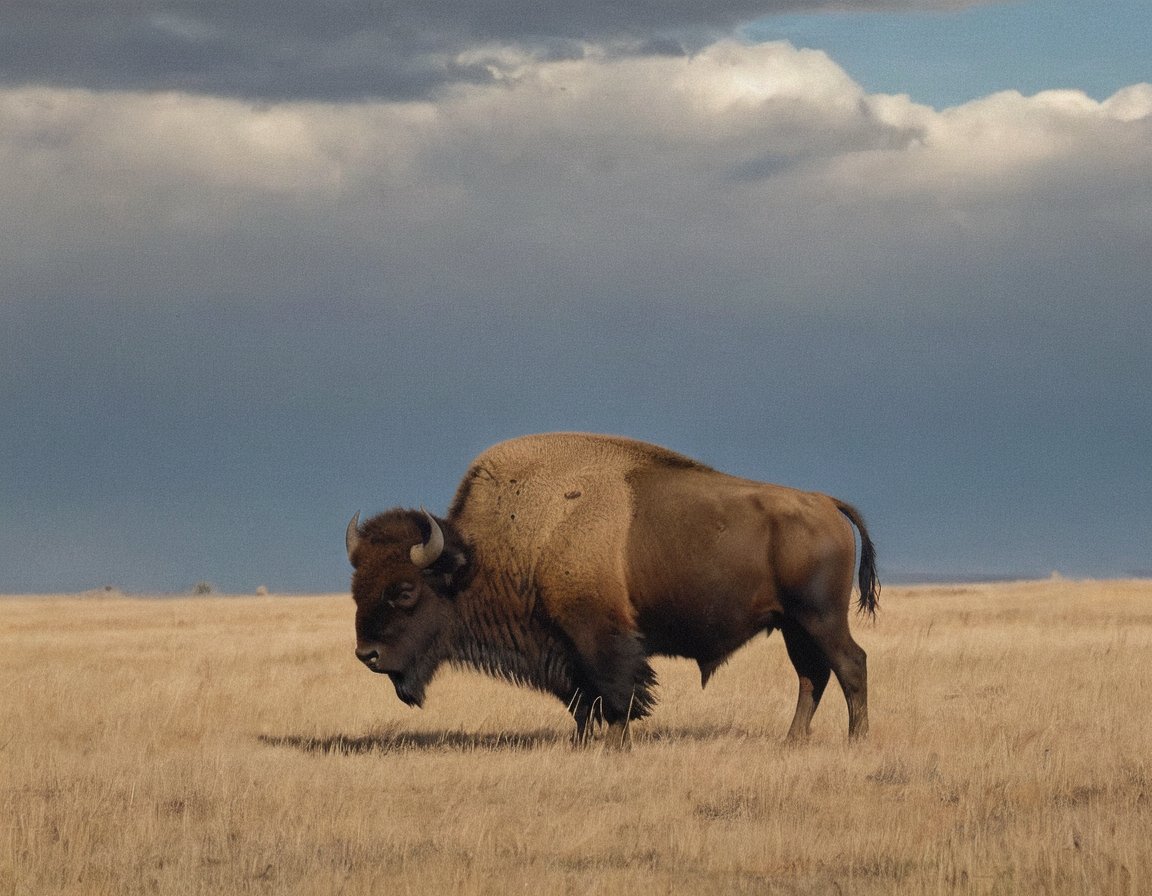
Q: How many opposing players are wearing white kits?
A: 0